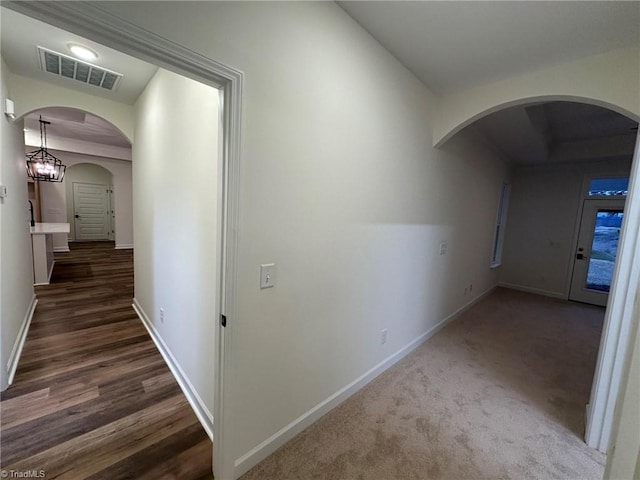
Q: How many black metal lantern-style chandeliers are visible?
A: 1